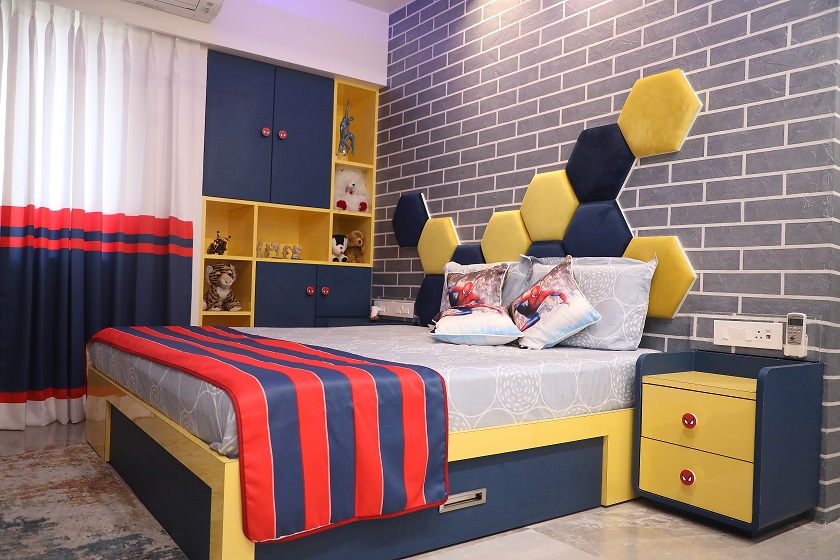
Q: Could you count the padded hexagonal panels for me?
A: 11